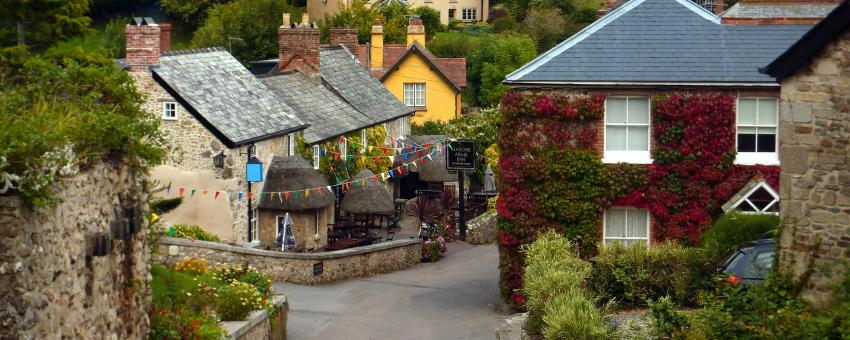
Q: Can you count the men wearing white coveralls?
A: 0